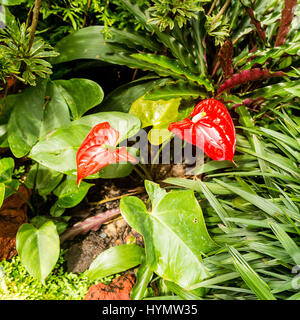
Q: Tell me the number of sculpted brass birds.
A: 0